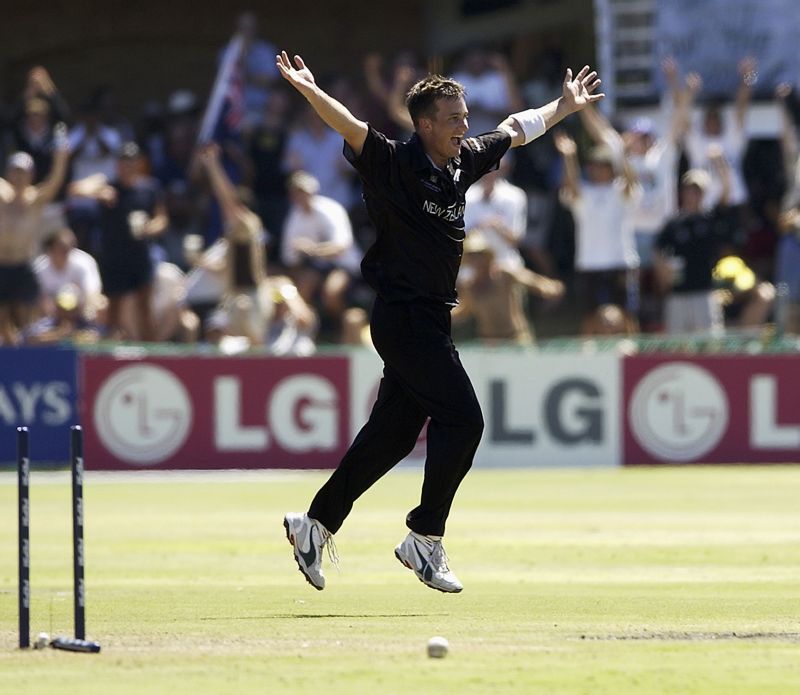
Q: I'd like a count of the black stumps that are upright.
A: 2